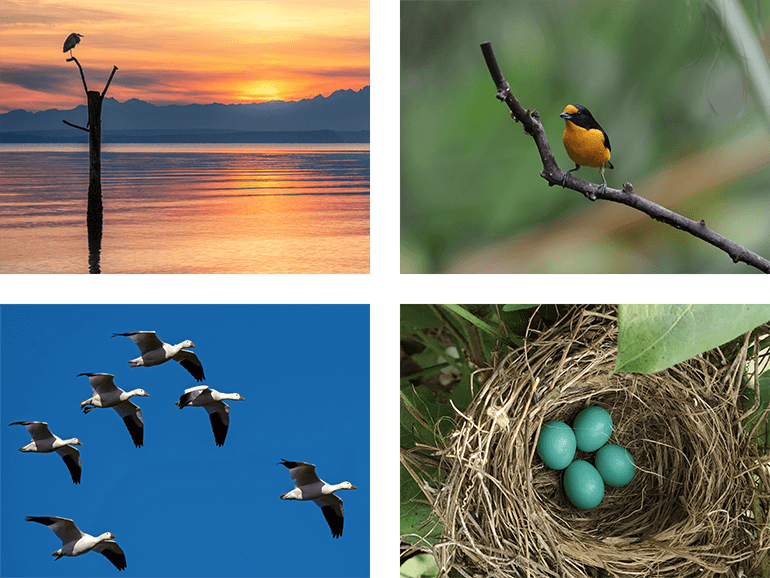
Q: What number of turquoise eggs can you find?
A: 4